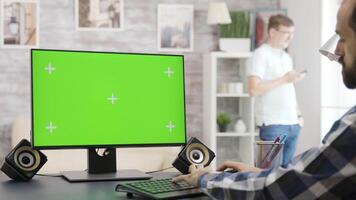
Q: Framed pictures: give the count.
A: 3